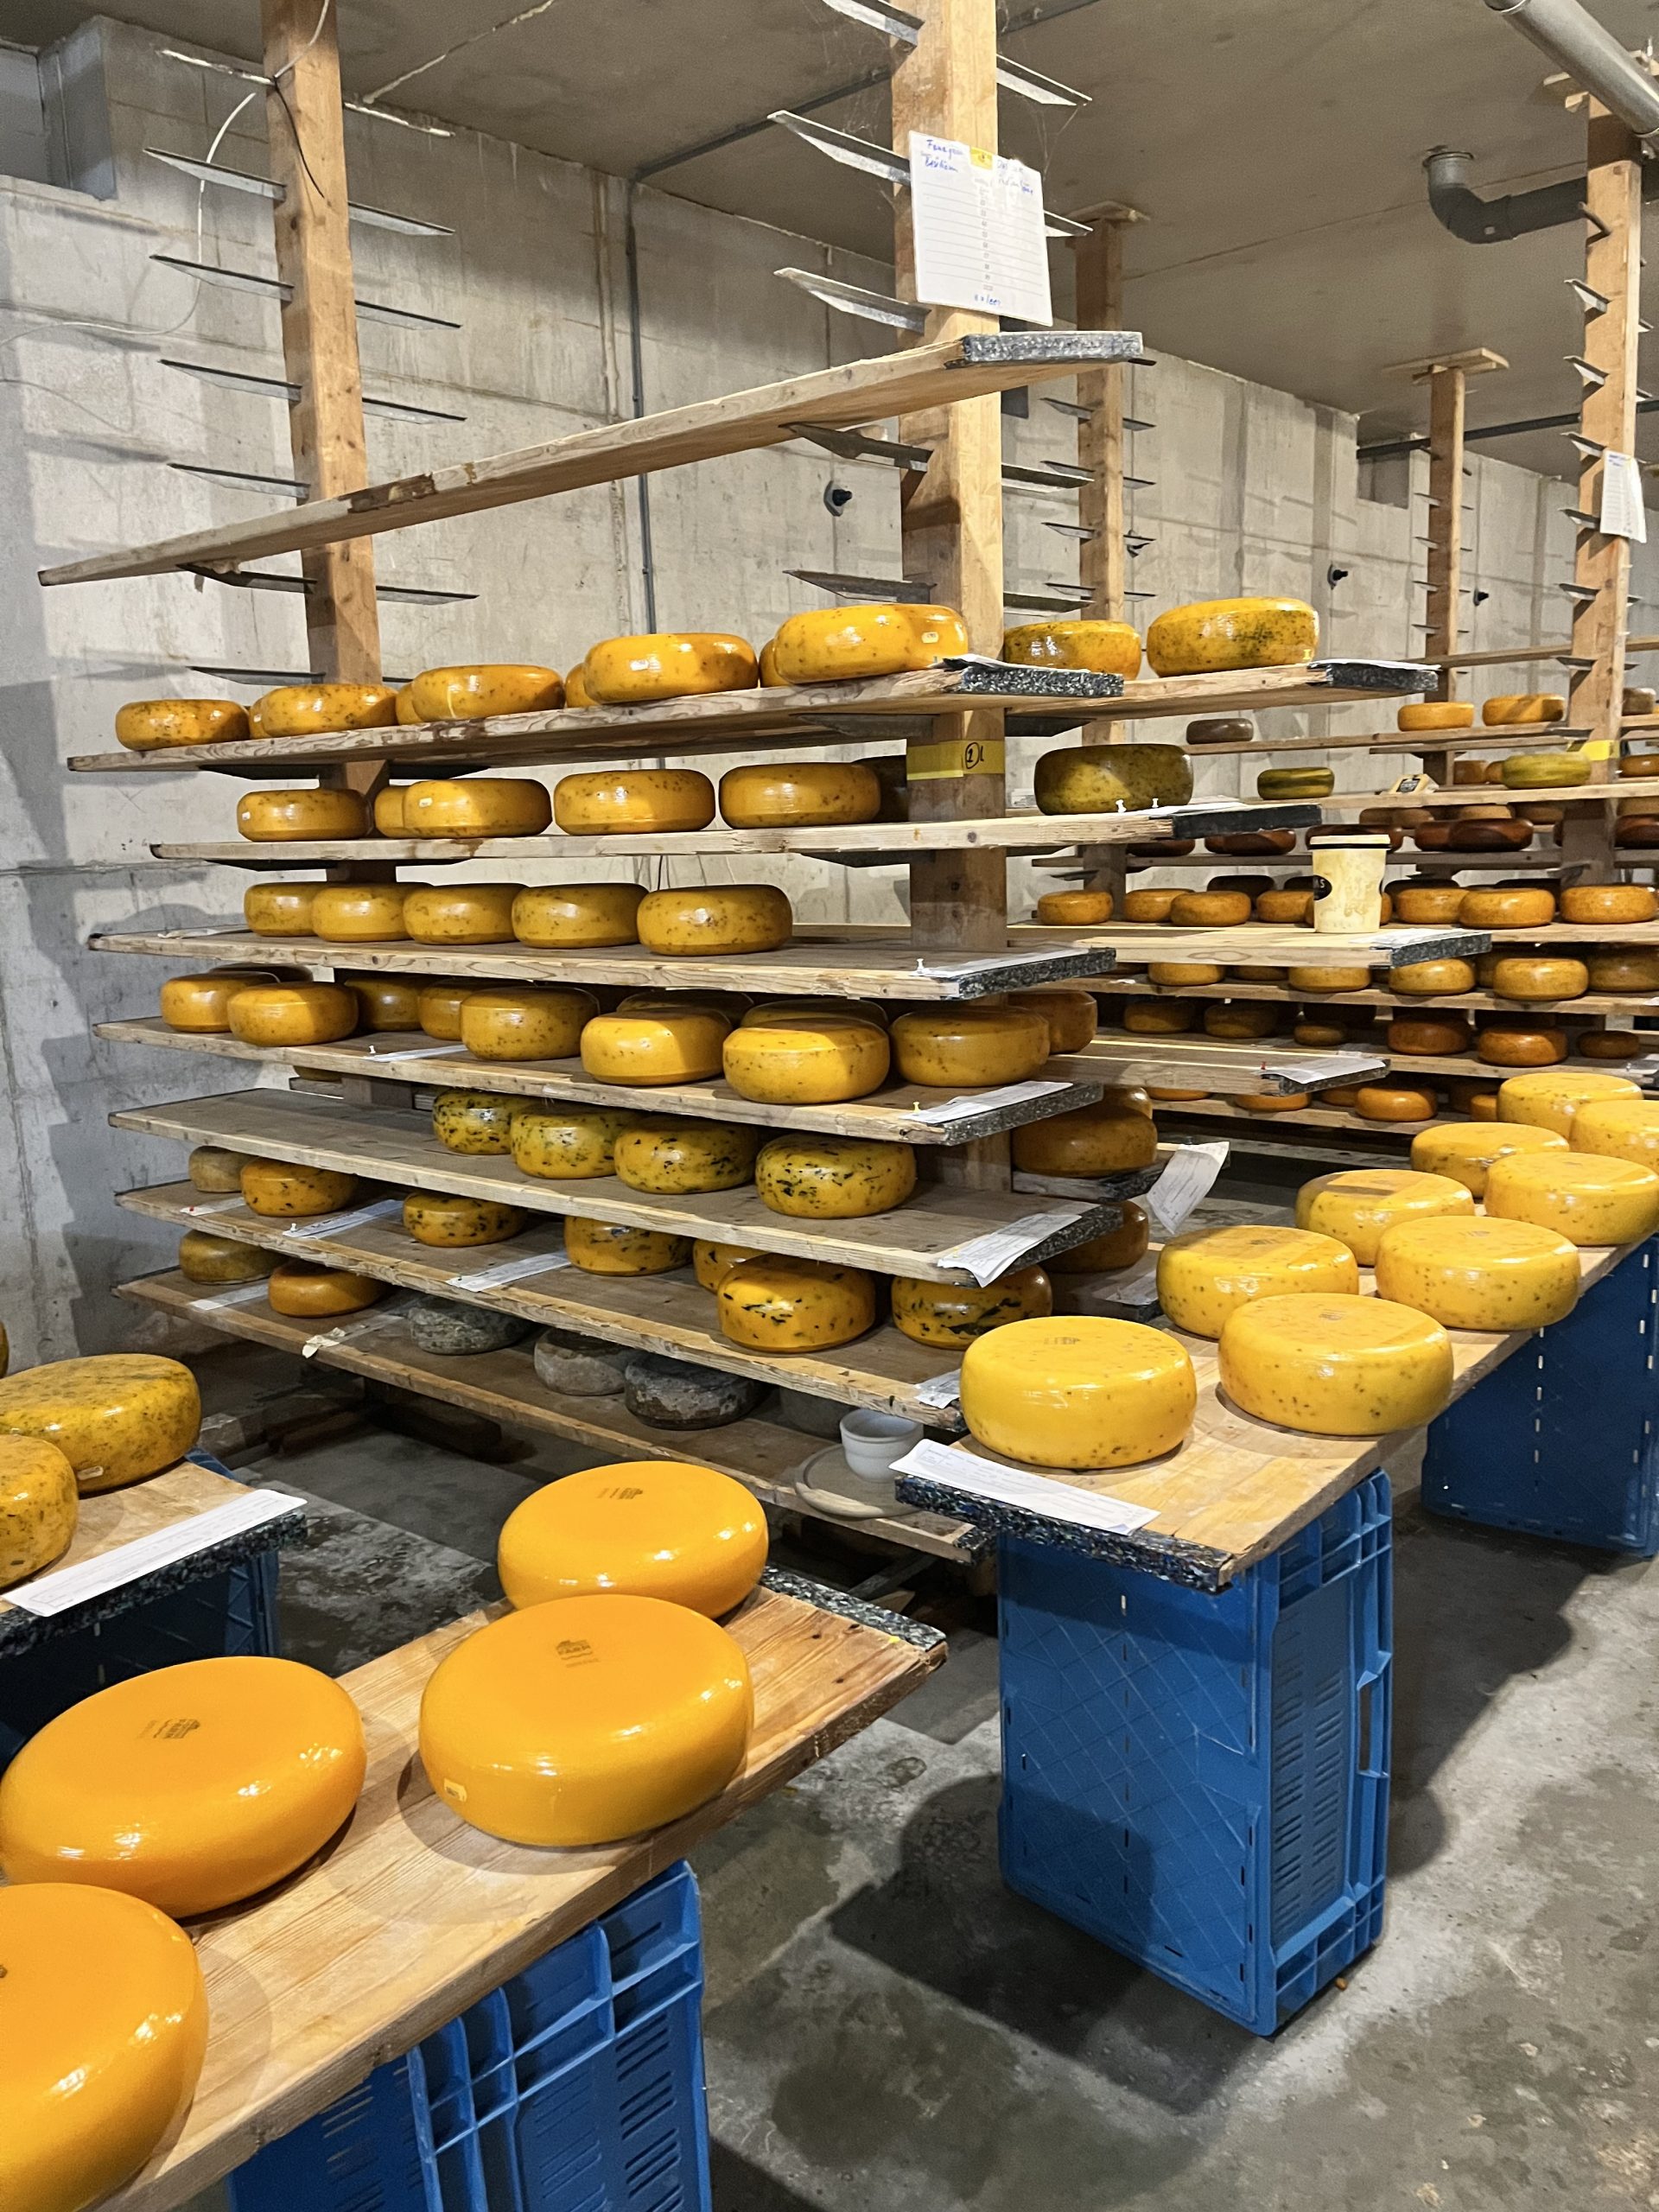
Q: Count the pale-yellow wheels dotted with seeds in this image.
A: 9